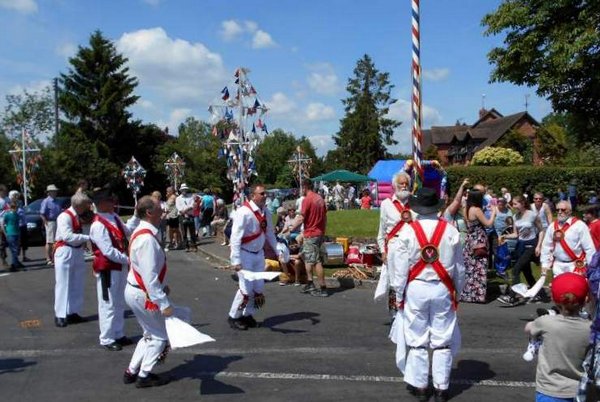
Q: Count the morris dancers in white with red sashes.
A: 7